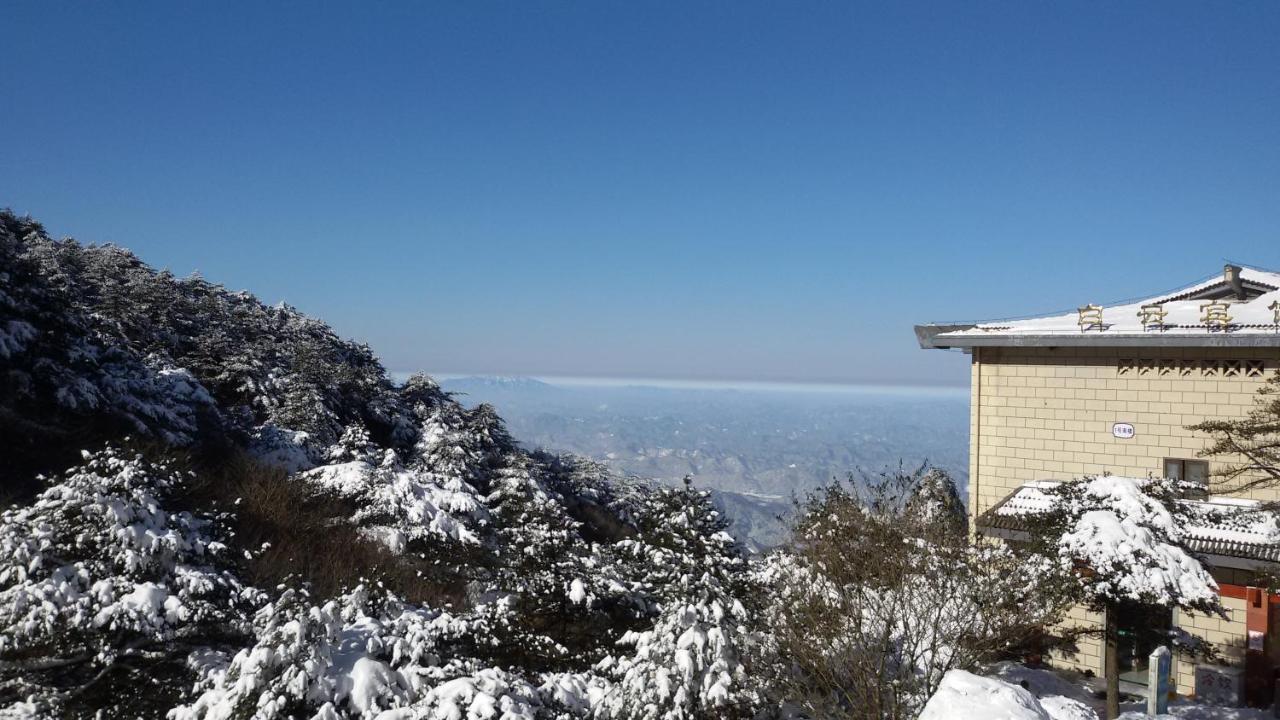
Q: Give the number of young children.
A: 0